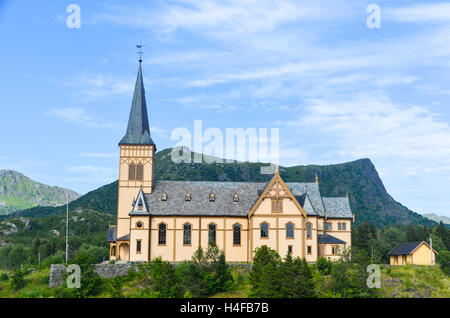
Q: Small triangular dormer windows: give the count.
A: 4